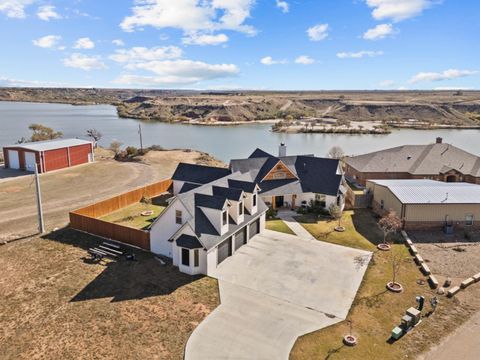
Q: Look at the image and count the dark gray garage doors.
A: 3